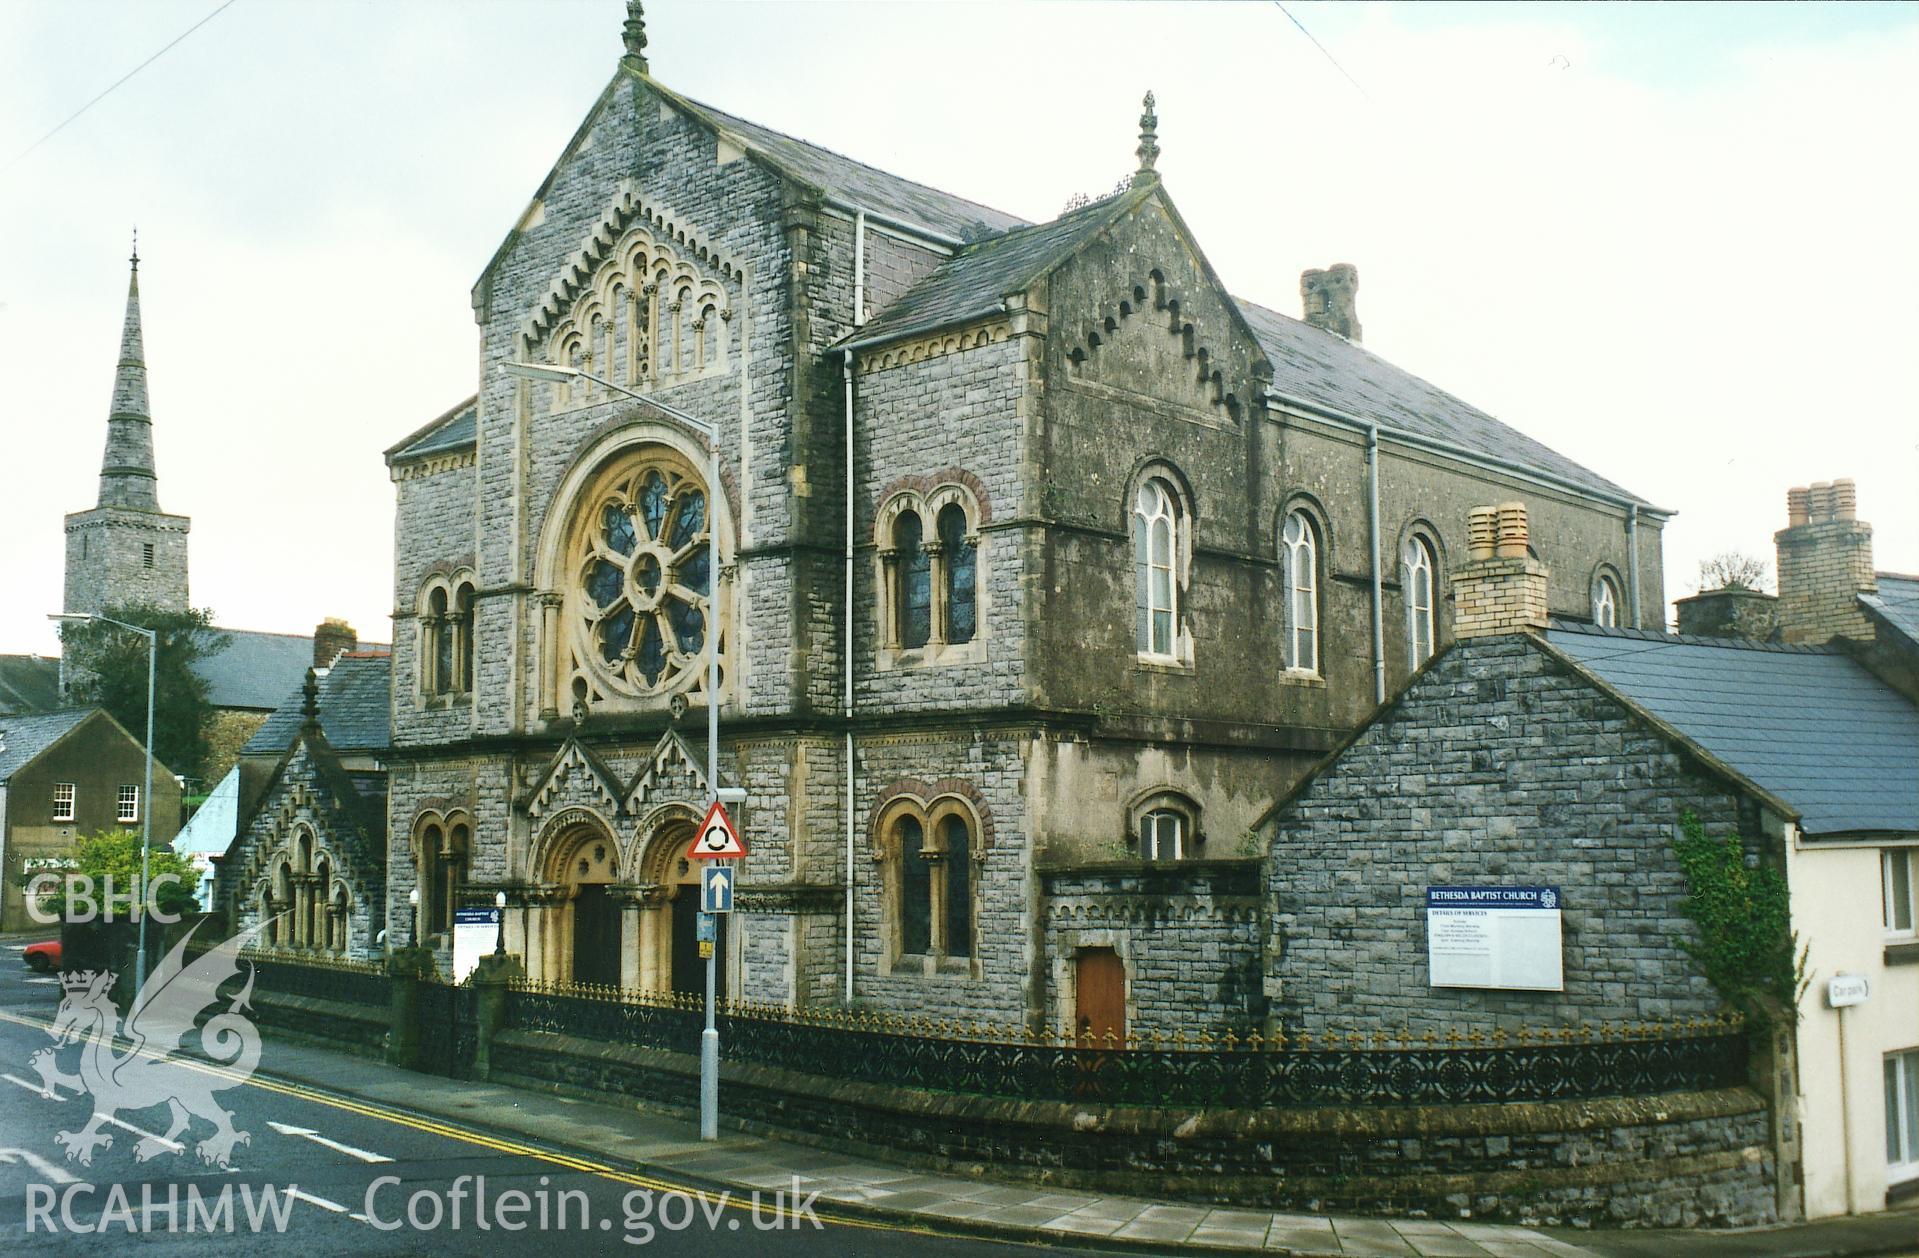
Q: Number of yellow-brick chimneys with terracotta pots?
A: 2